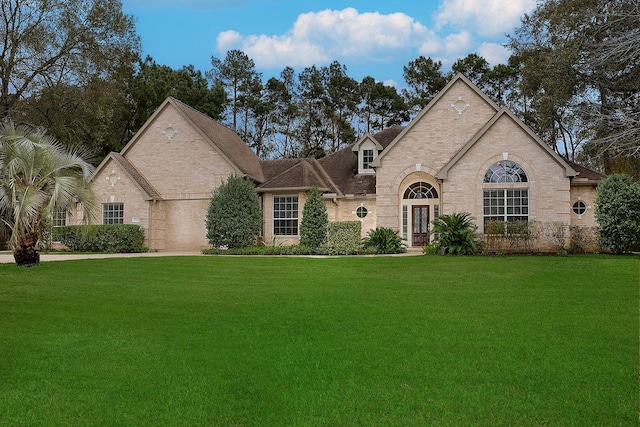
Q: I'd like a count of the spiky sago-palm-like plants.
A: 2